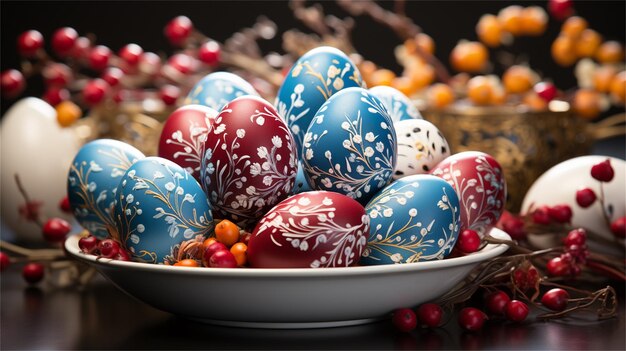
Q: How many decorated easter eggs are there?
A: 12